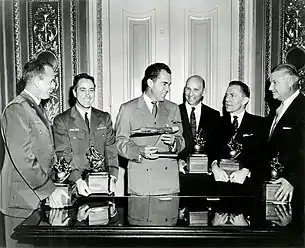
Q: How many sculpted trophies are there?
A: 5